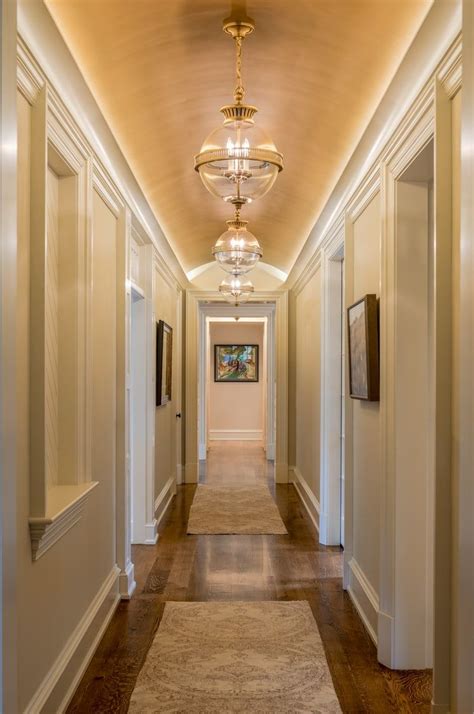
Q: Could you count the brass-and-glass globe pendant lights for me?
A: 3